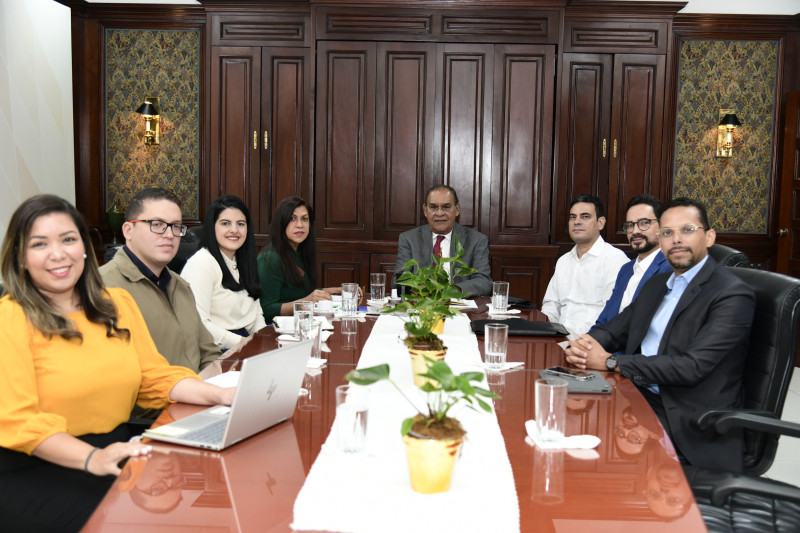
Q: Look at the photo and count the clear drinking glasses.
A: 8